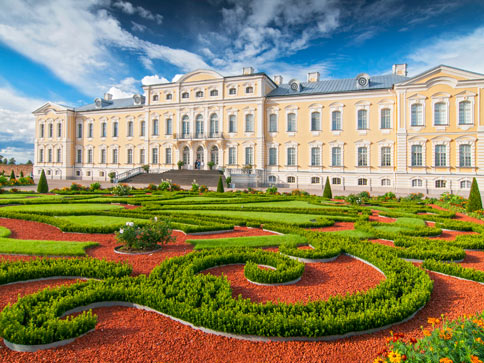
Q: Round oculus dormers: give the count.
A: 4